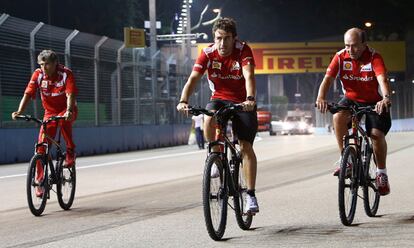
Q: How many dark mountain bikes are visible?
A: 3